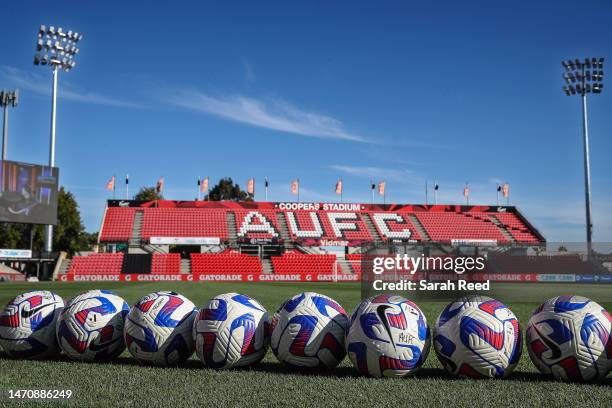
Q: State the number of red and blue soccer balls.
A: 8